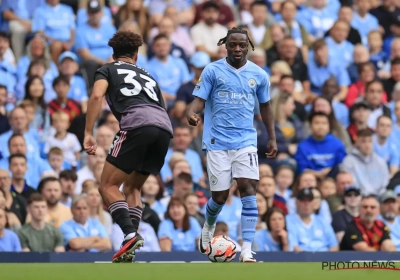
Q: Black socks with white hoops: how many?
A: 2